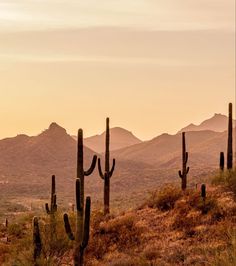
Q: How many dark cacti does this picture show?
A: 8